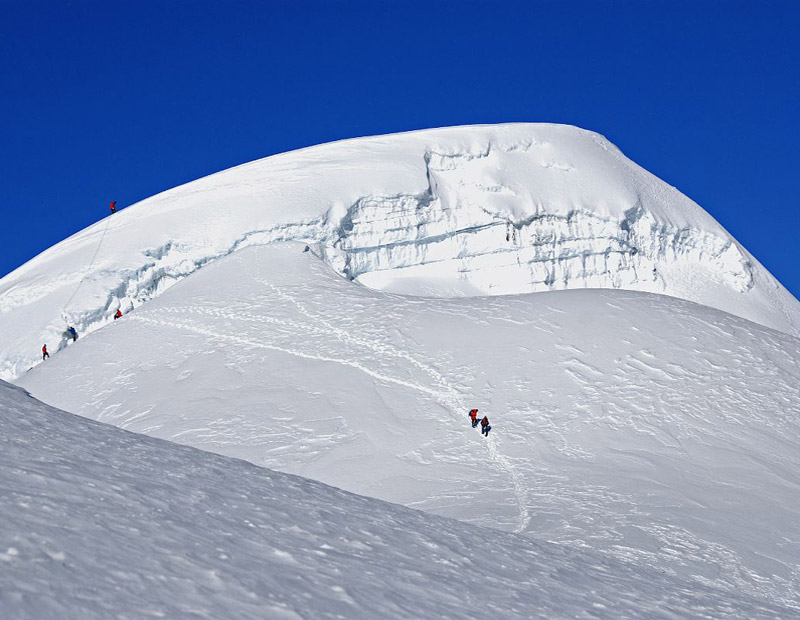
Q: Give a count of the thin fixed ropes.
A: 1